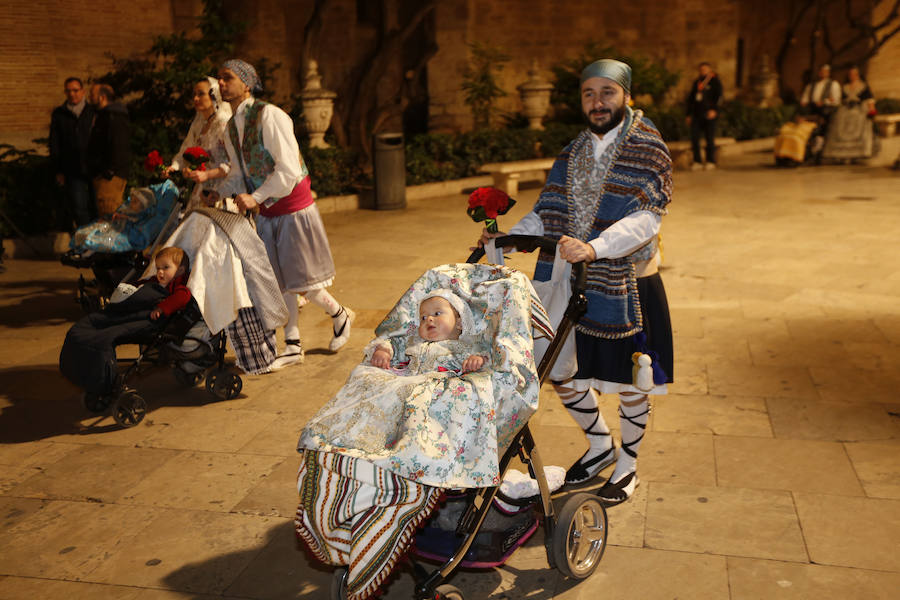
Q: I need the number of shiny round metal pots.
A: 0